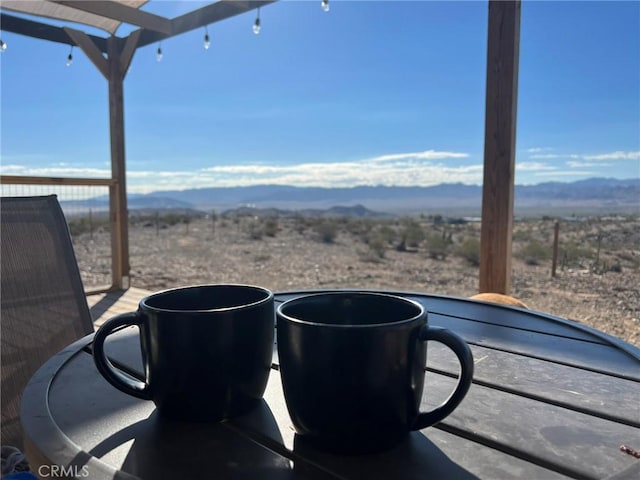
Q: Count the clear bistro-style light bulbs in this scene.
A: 6